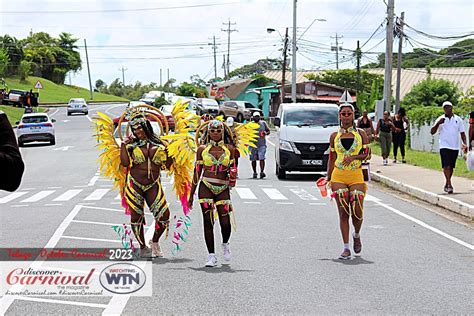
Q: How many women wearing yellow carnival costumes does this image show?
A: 3